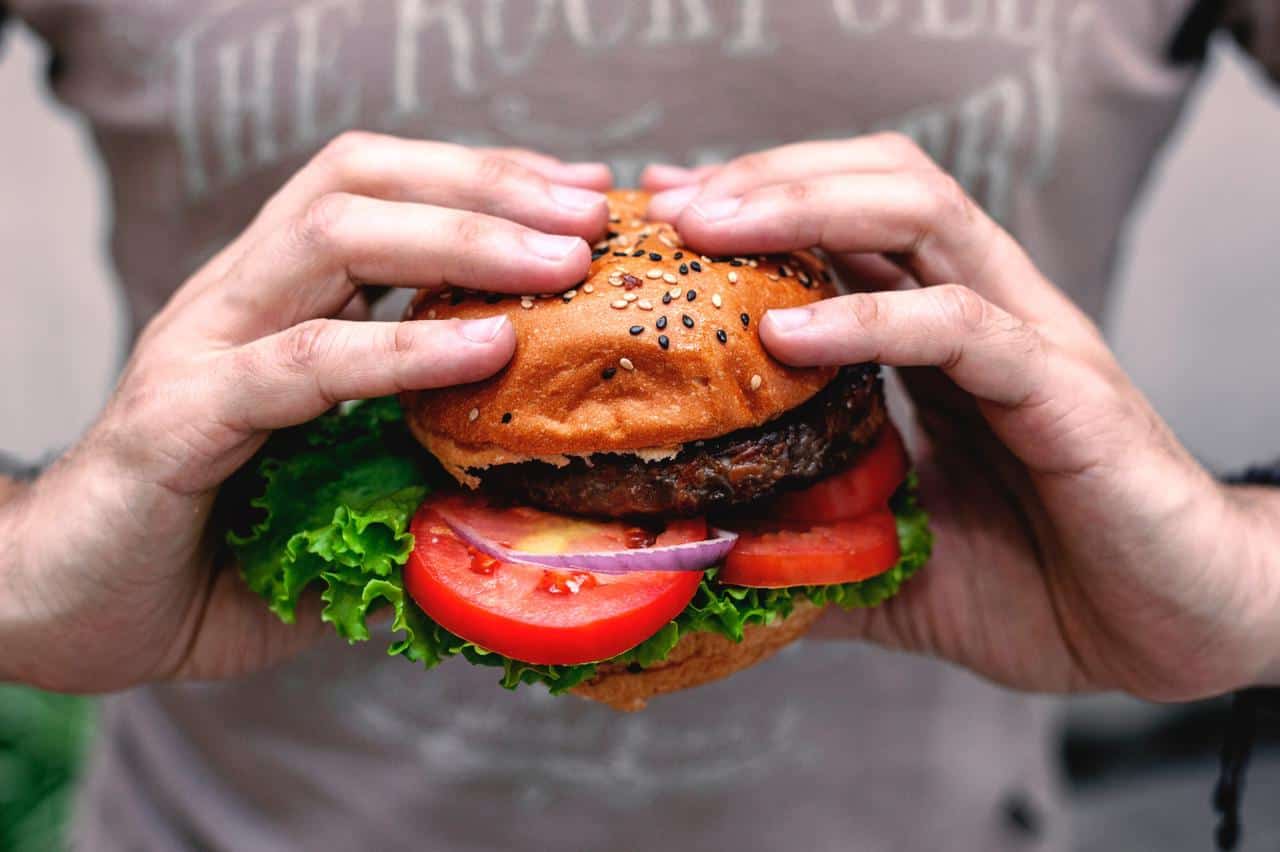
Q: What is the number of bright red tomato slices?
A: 3